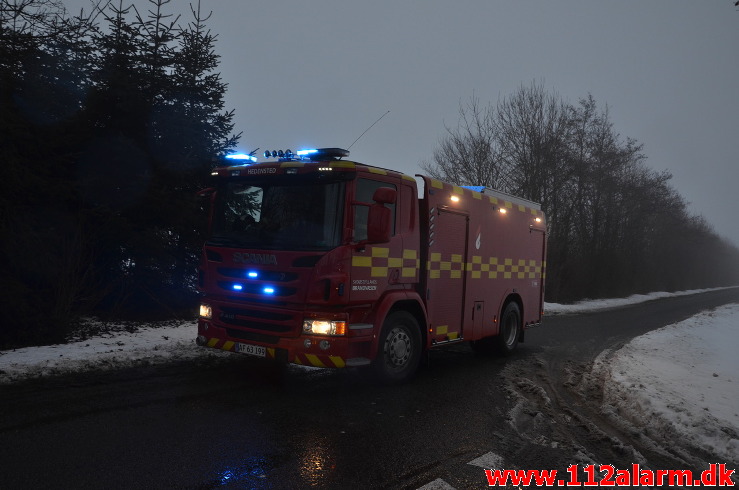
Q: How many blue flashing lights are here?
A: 5